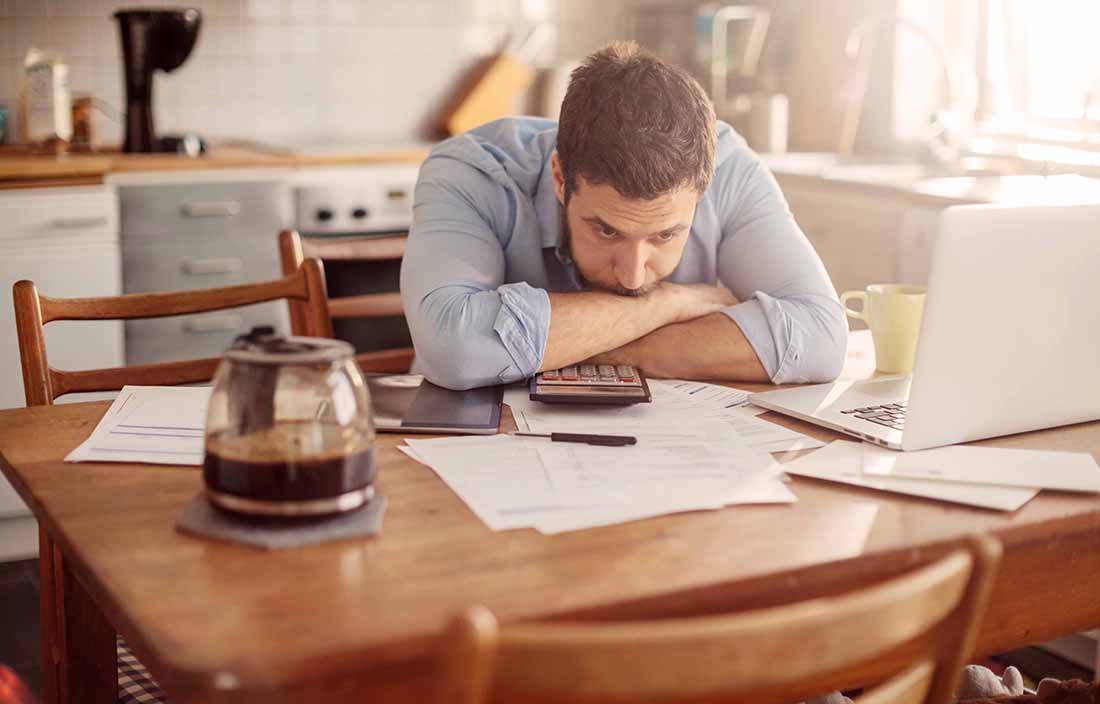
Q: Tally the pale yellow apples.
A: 0